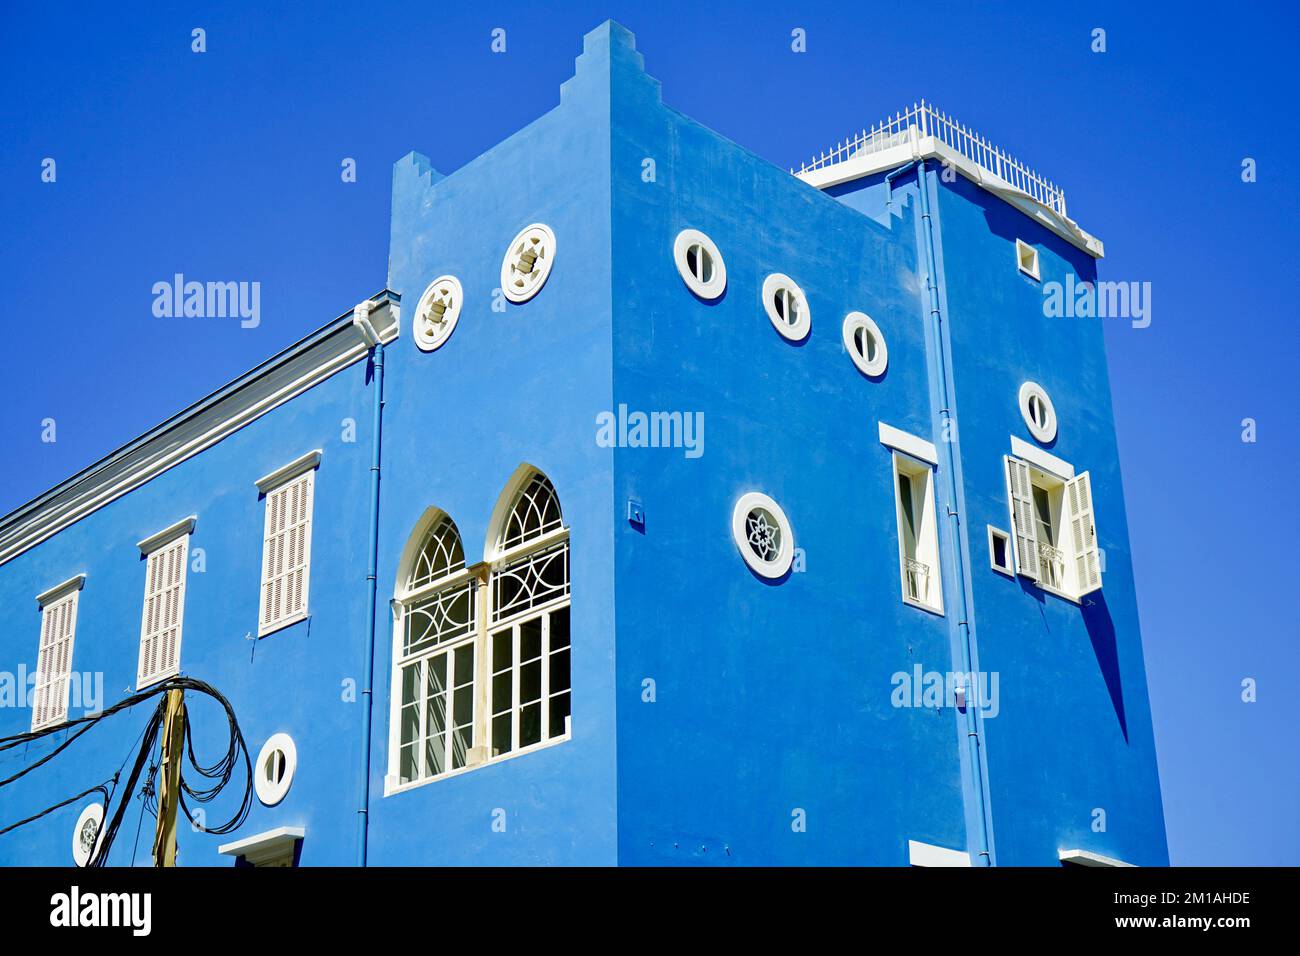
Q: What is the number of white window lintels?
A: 8